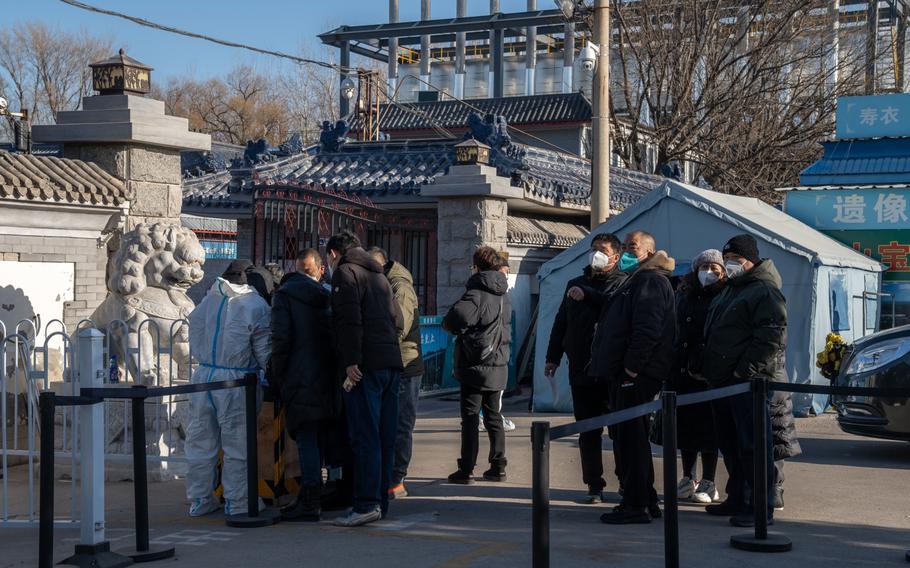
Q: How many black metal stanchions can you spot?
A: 6